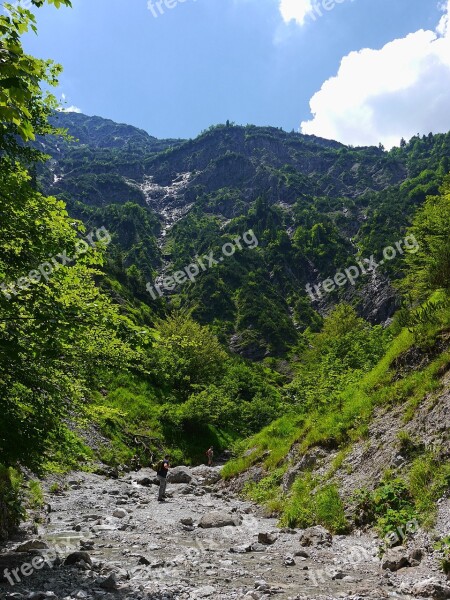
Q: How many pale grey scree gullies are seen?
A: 1